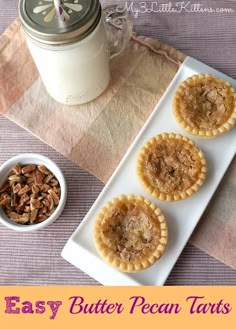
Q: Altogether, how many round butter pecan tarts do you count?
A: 3